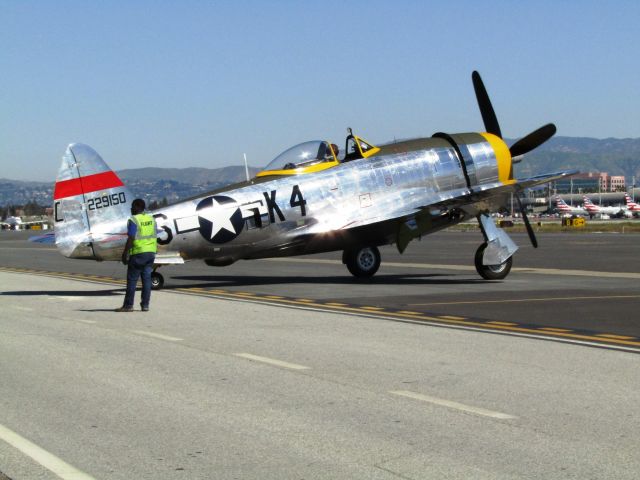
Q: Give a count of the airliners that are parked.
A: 3